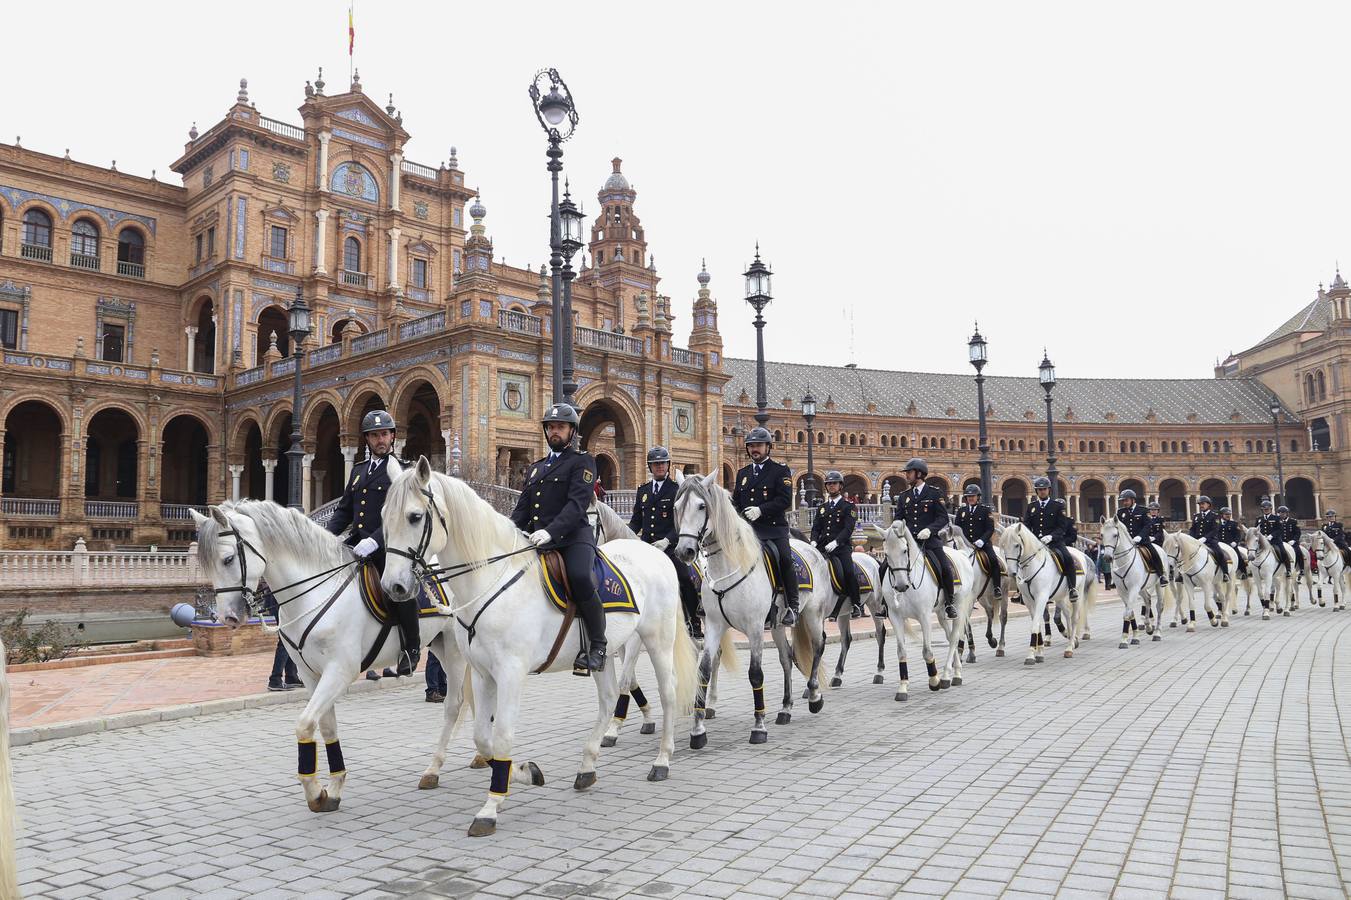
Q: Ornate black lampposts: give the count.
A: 8